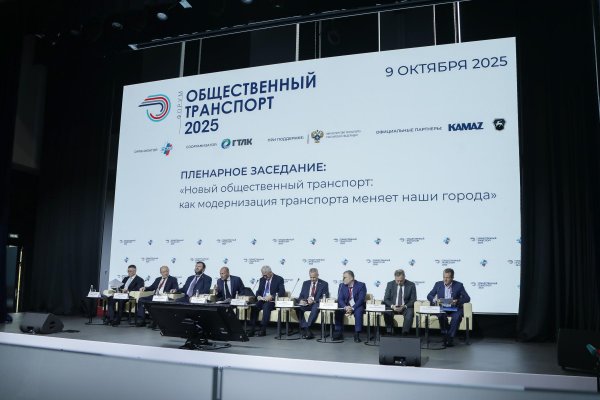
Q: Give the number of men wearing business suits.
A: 9